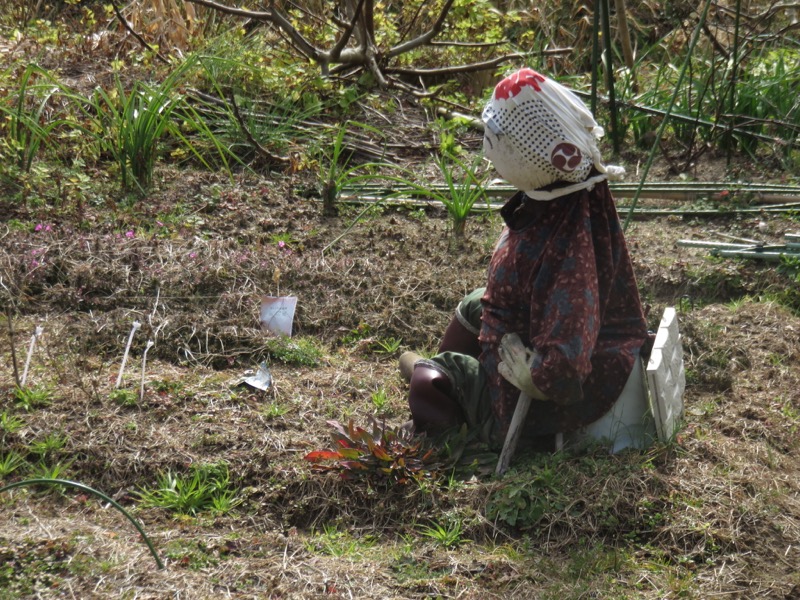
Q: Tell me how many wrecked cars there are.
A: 0